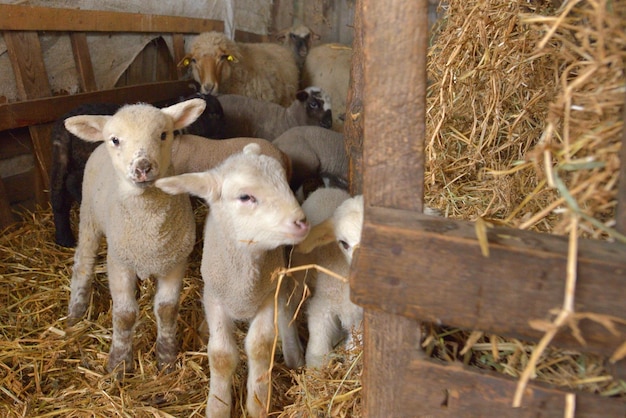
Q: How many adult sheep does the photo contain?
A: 3